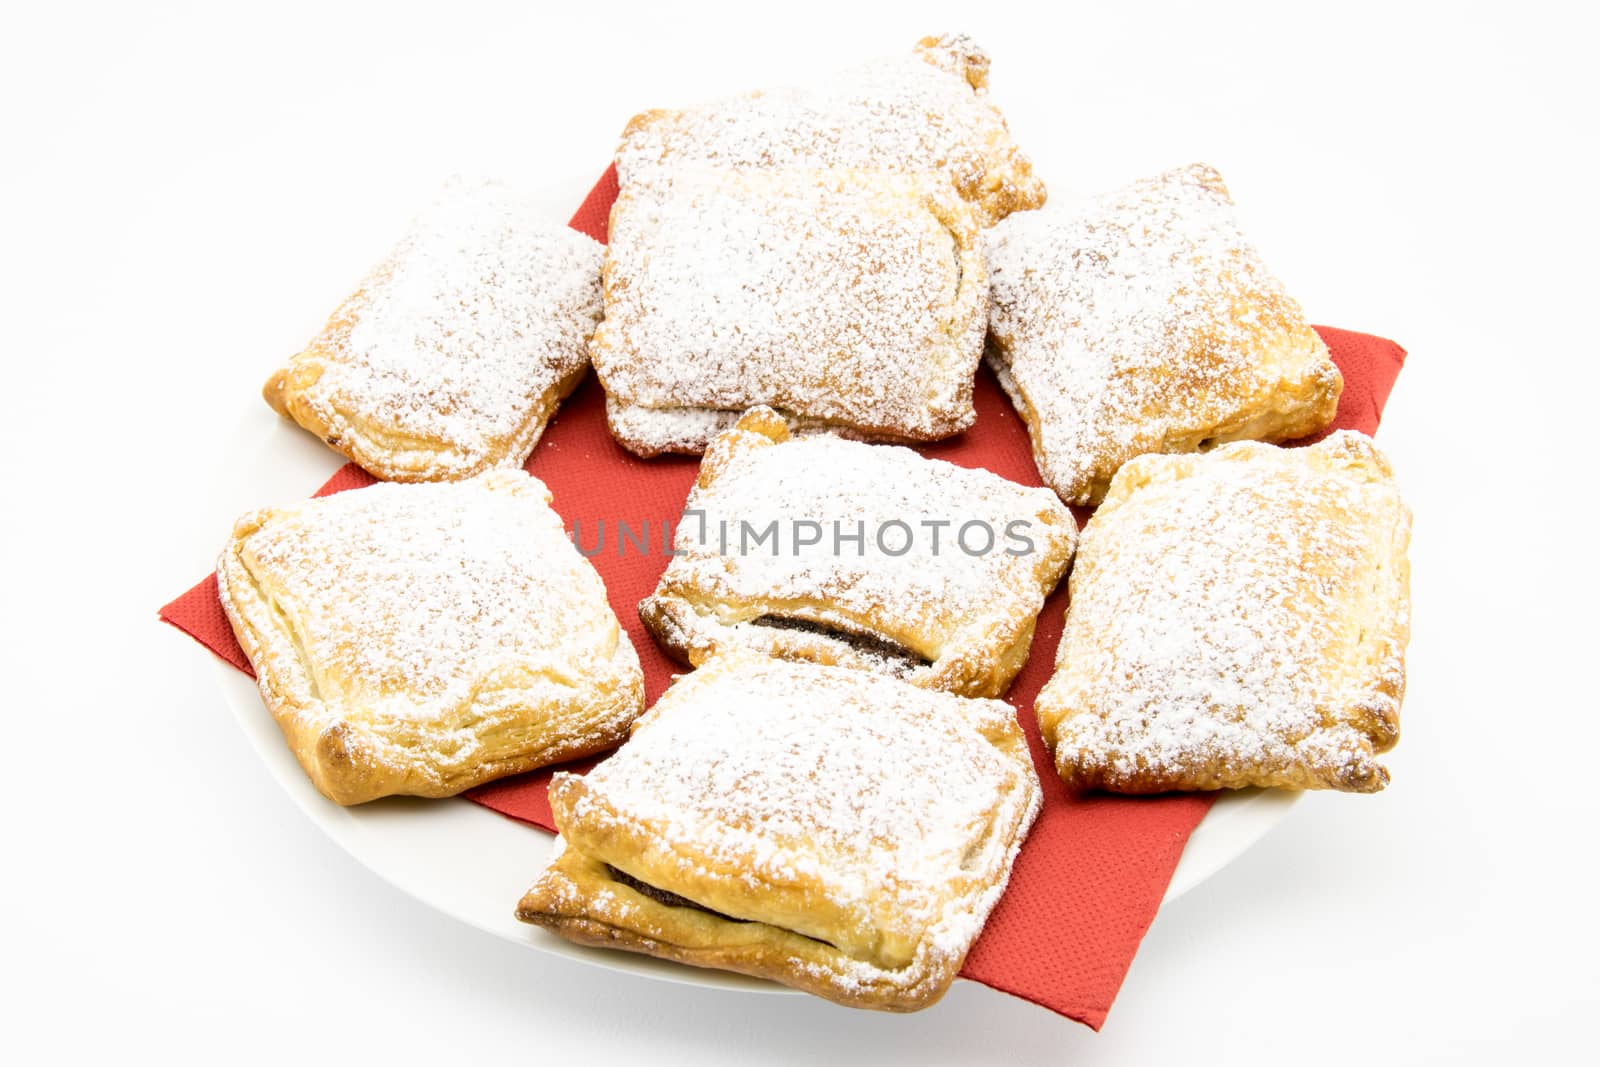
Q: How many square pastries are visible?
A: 8